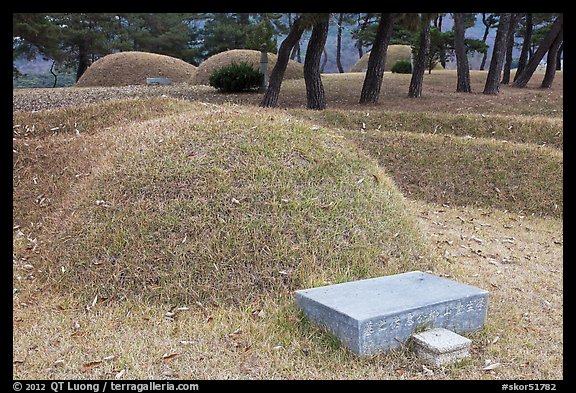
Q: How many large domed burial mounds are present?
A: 4